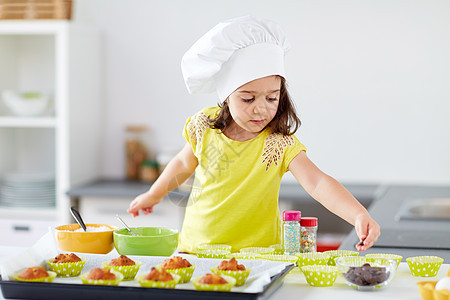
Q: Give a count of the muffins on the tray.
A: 8